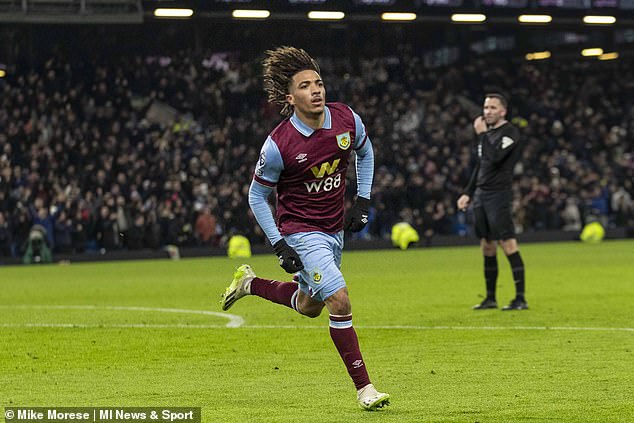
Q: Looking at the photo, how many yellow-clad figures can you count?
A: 3